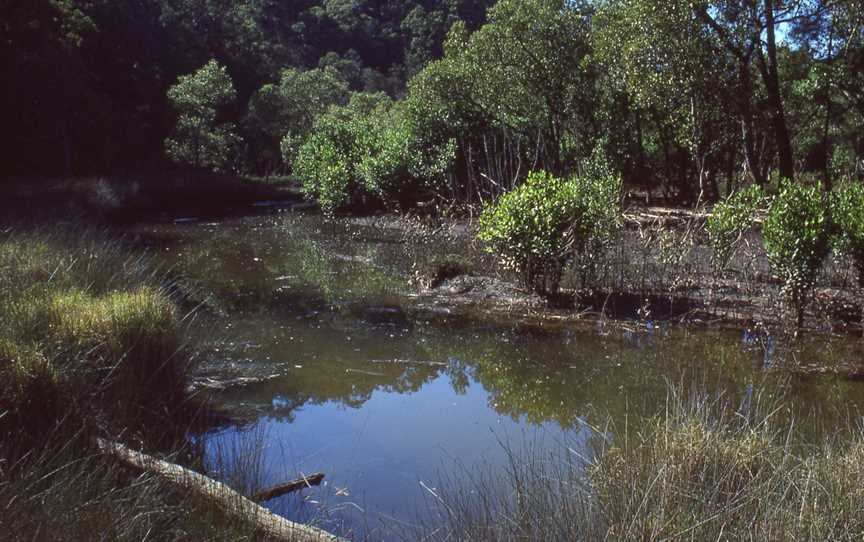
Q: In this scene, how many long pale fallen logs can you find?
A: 1